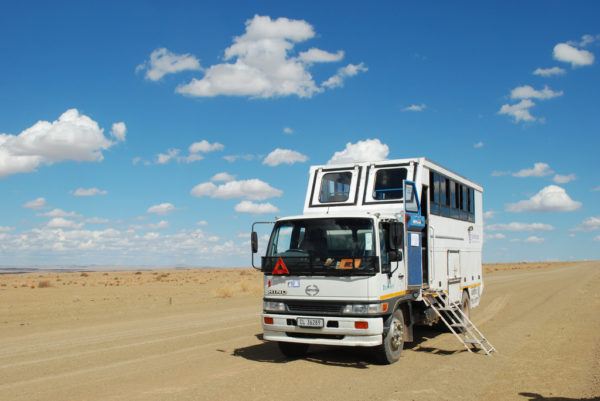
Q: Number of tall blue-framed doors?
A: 1